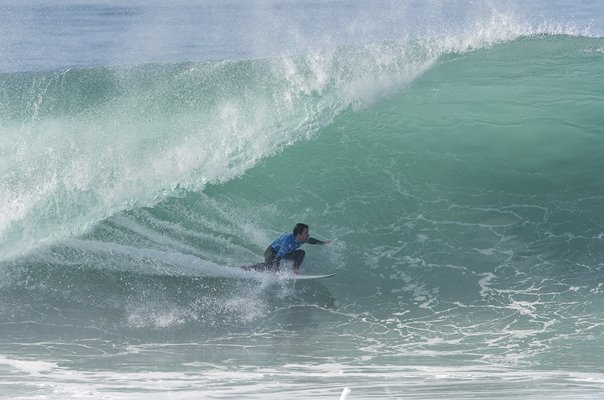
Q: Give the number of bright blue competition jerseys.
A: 1